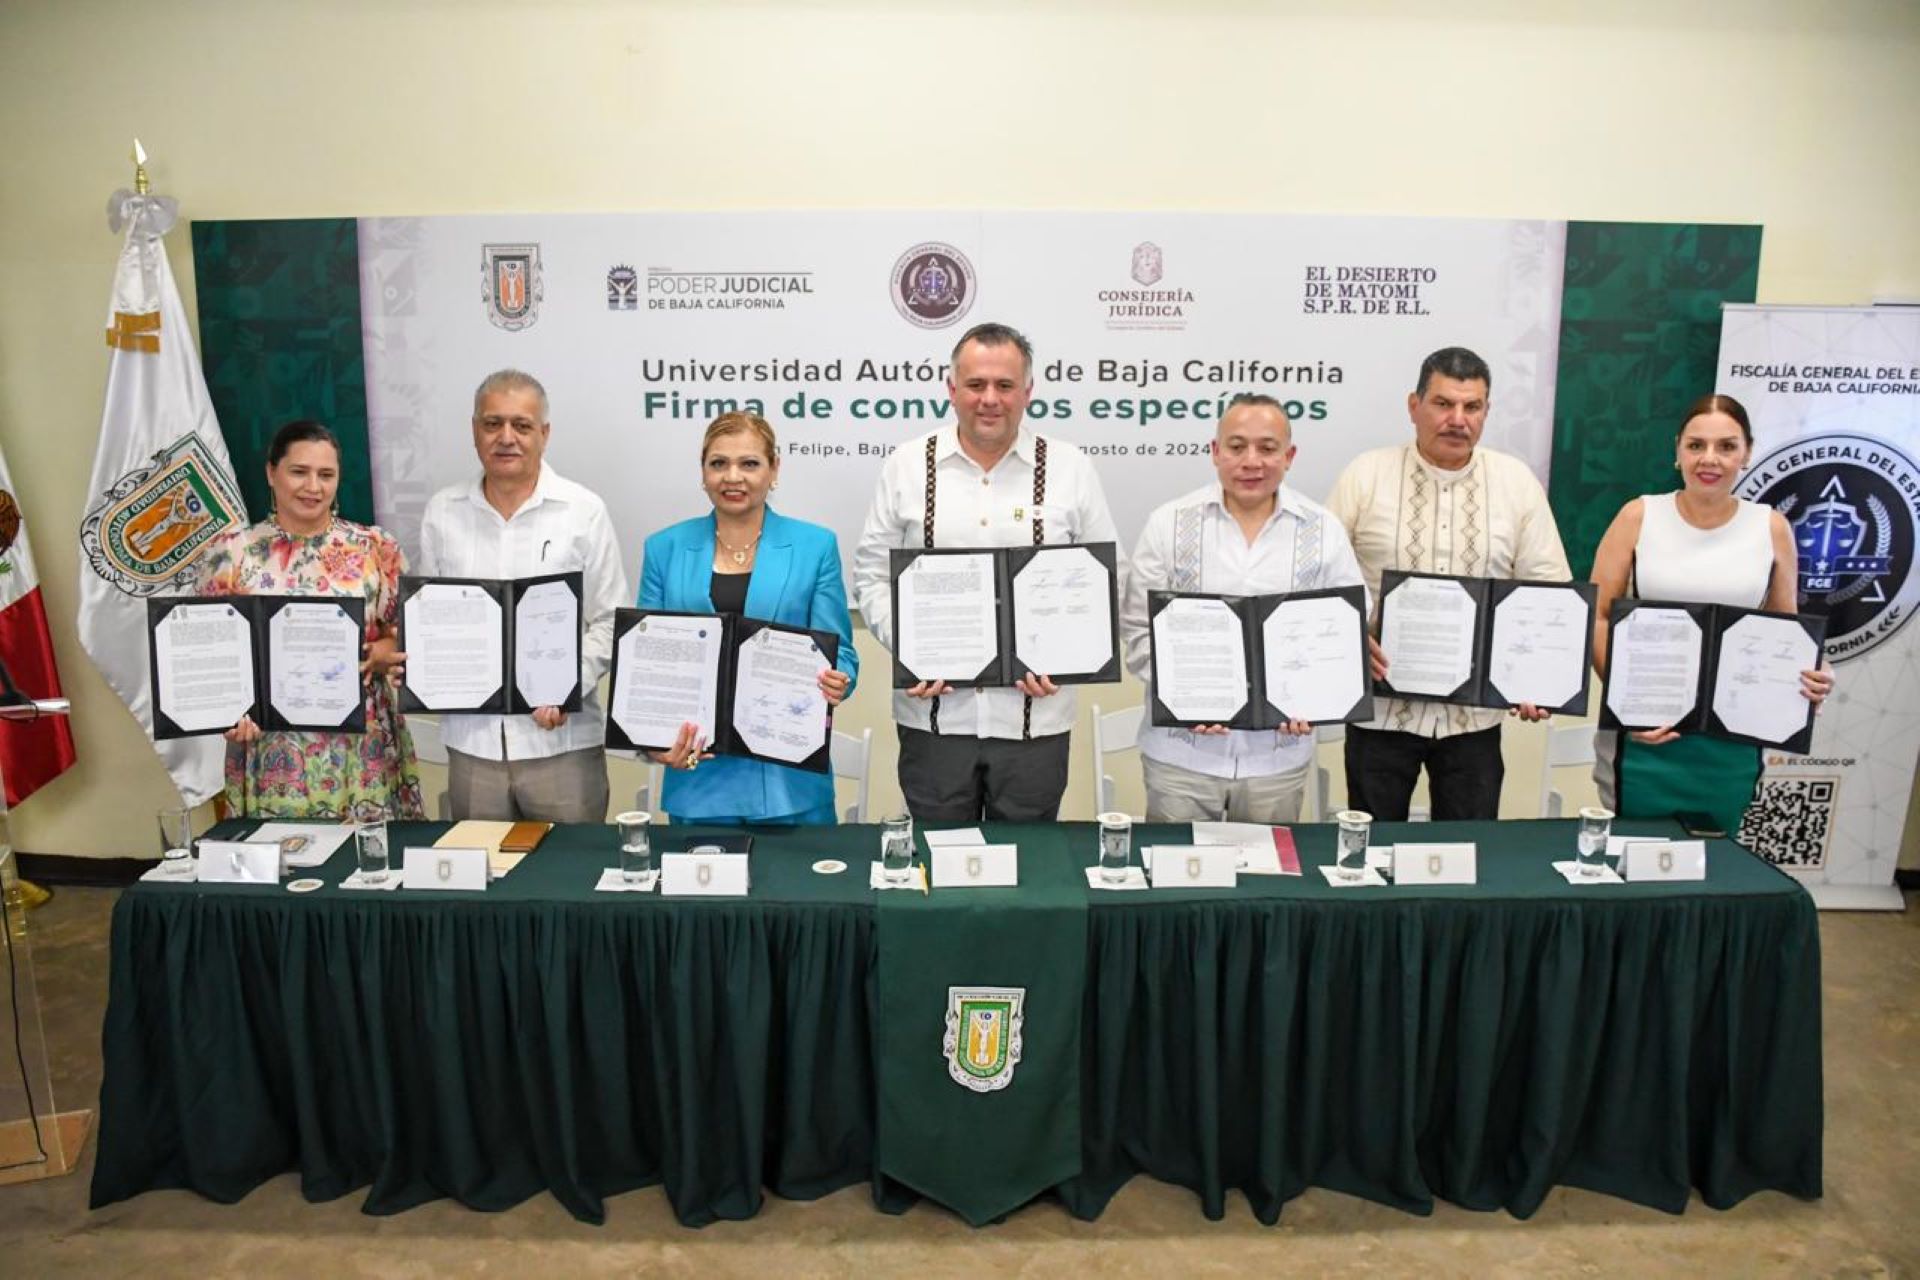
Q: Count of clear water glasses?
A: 7